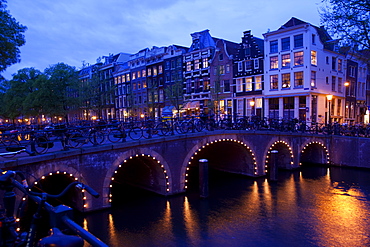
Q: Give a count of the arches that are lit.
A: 5